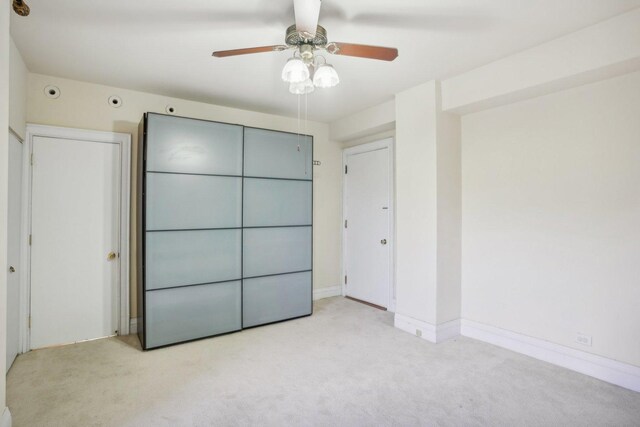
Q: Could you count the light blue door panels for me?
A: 8